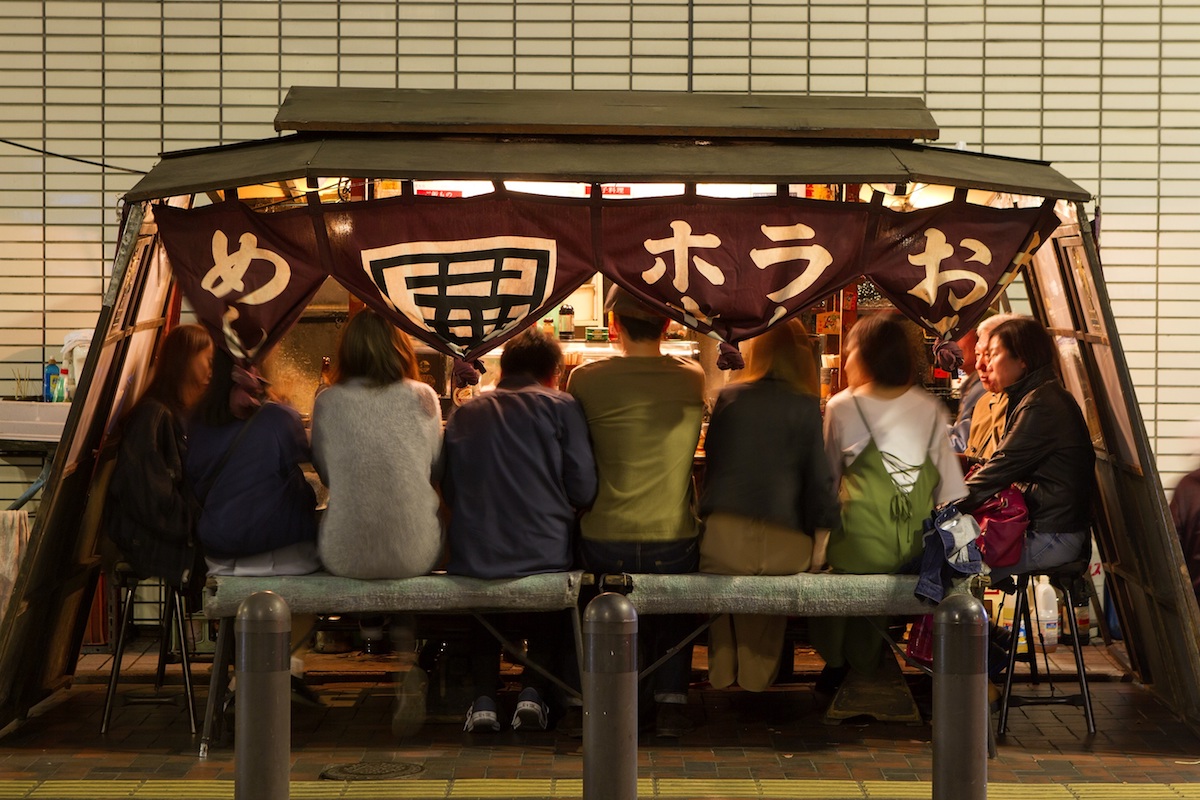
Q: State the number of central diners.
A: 6